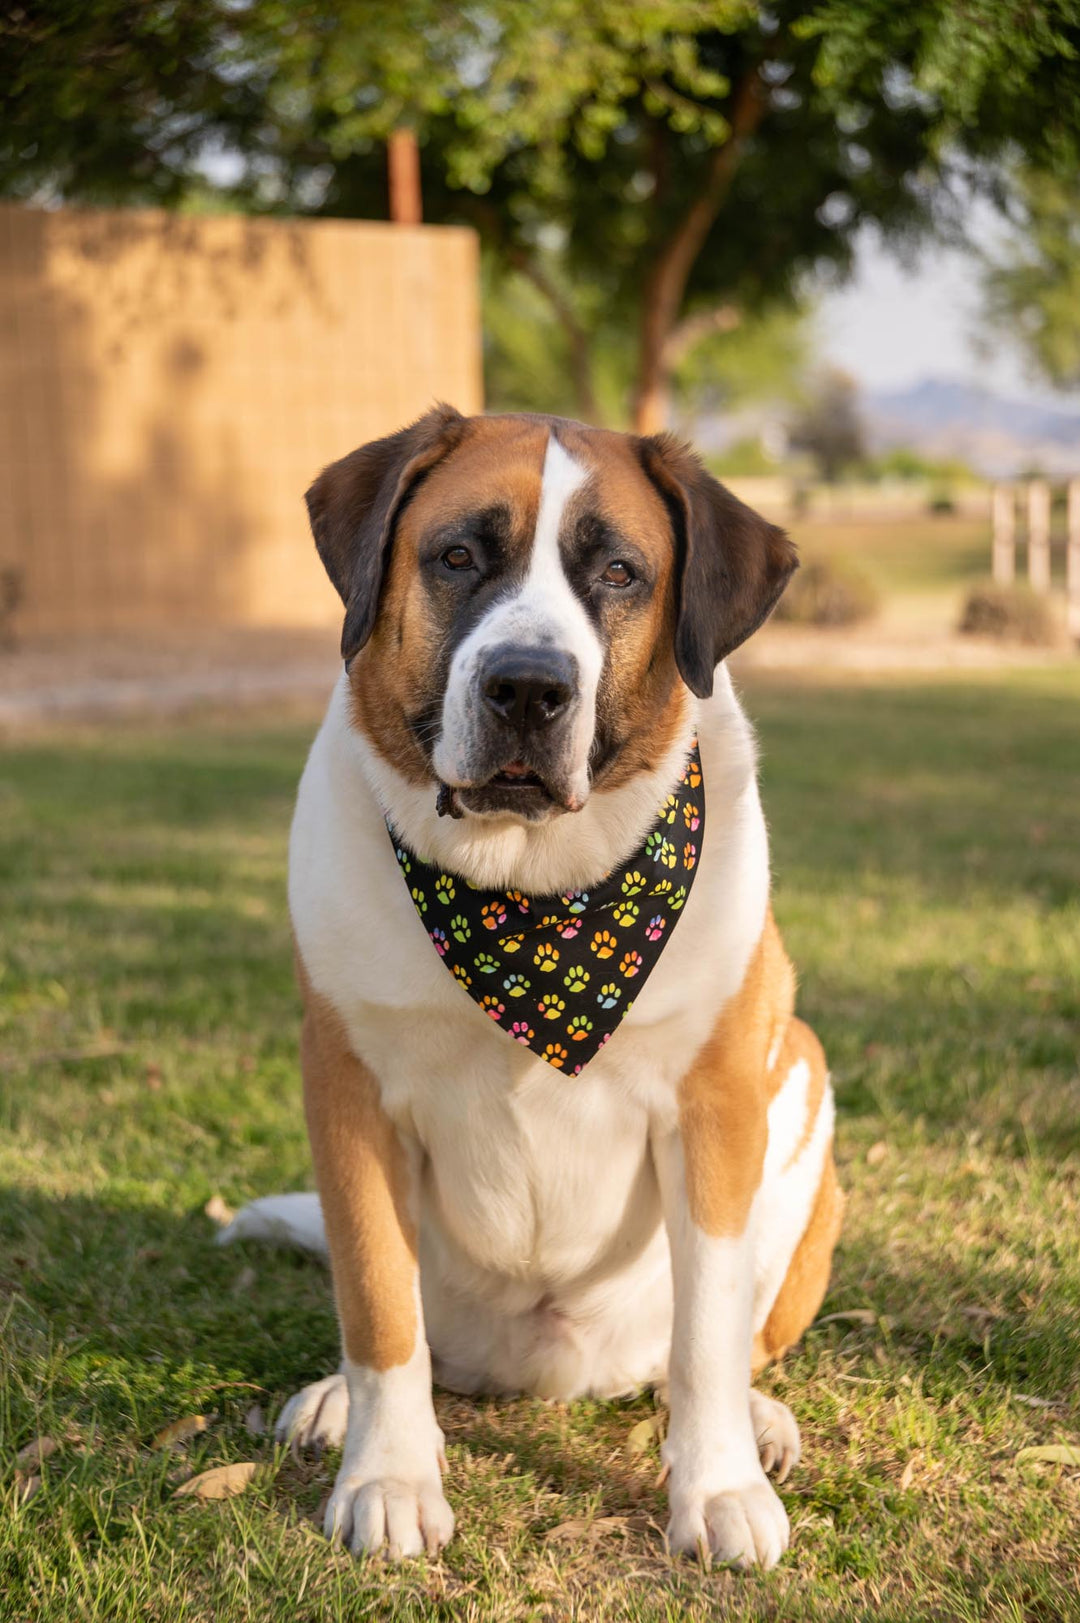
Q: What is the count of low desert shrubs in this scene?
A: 2